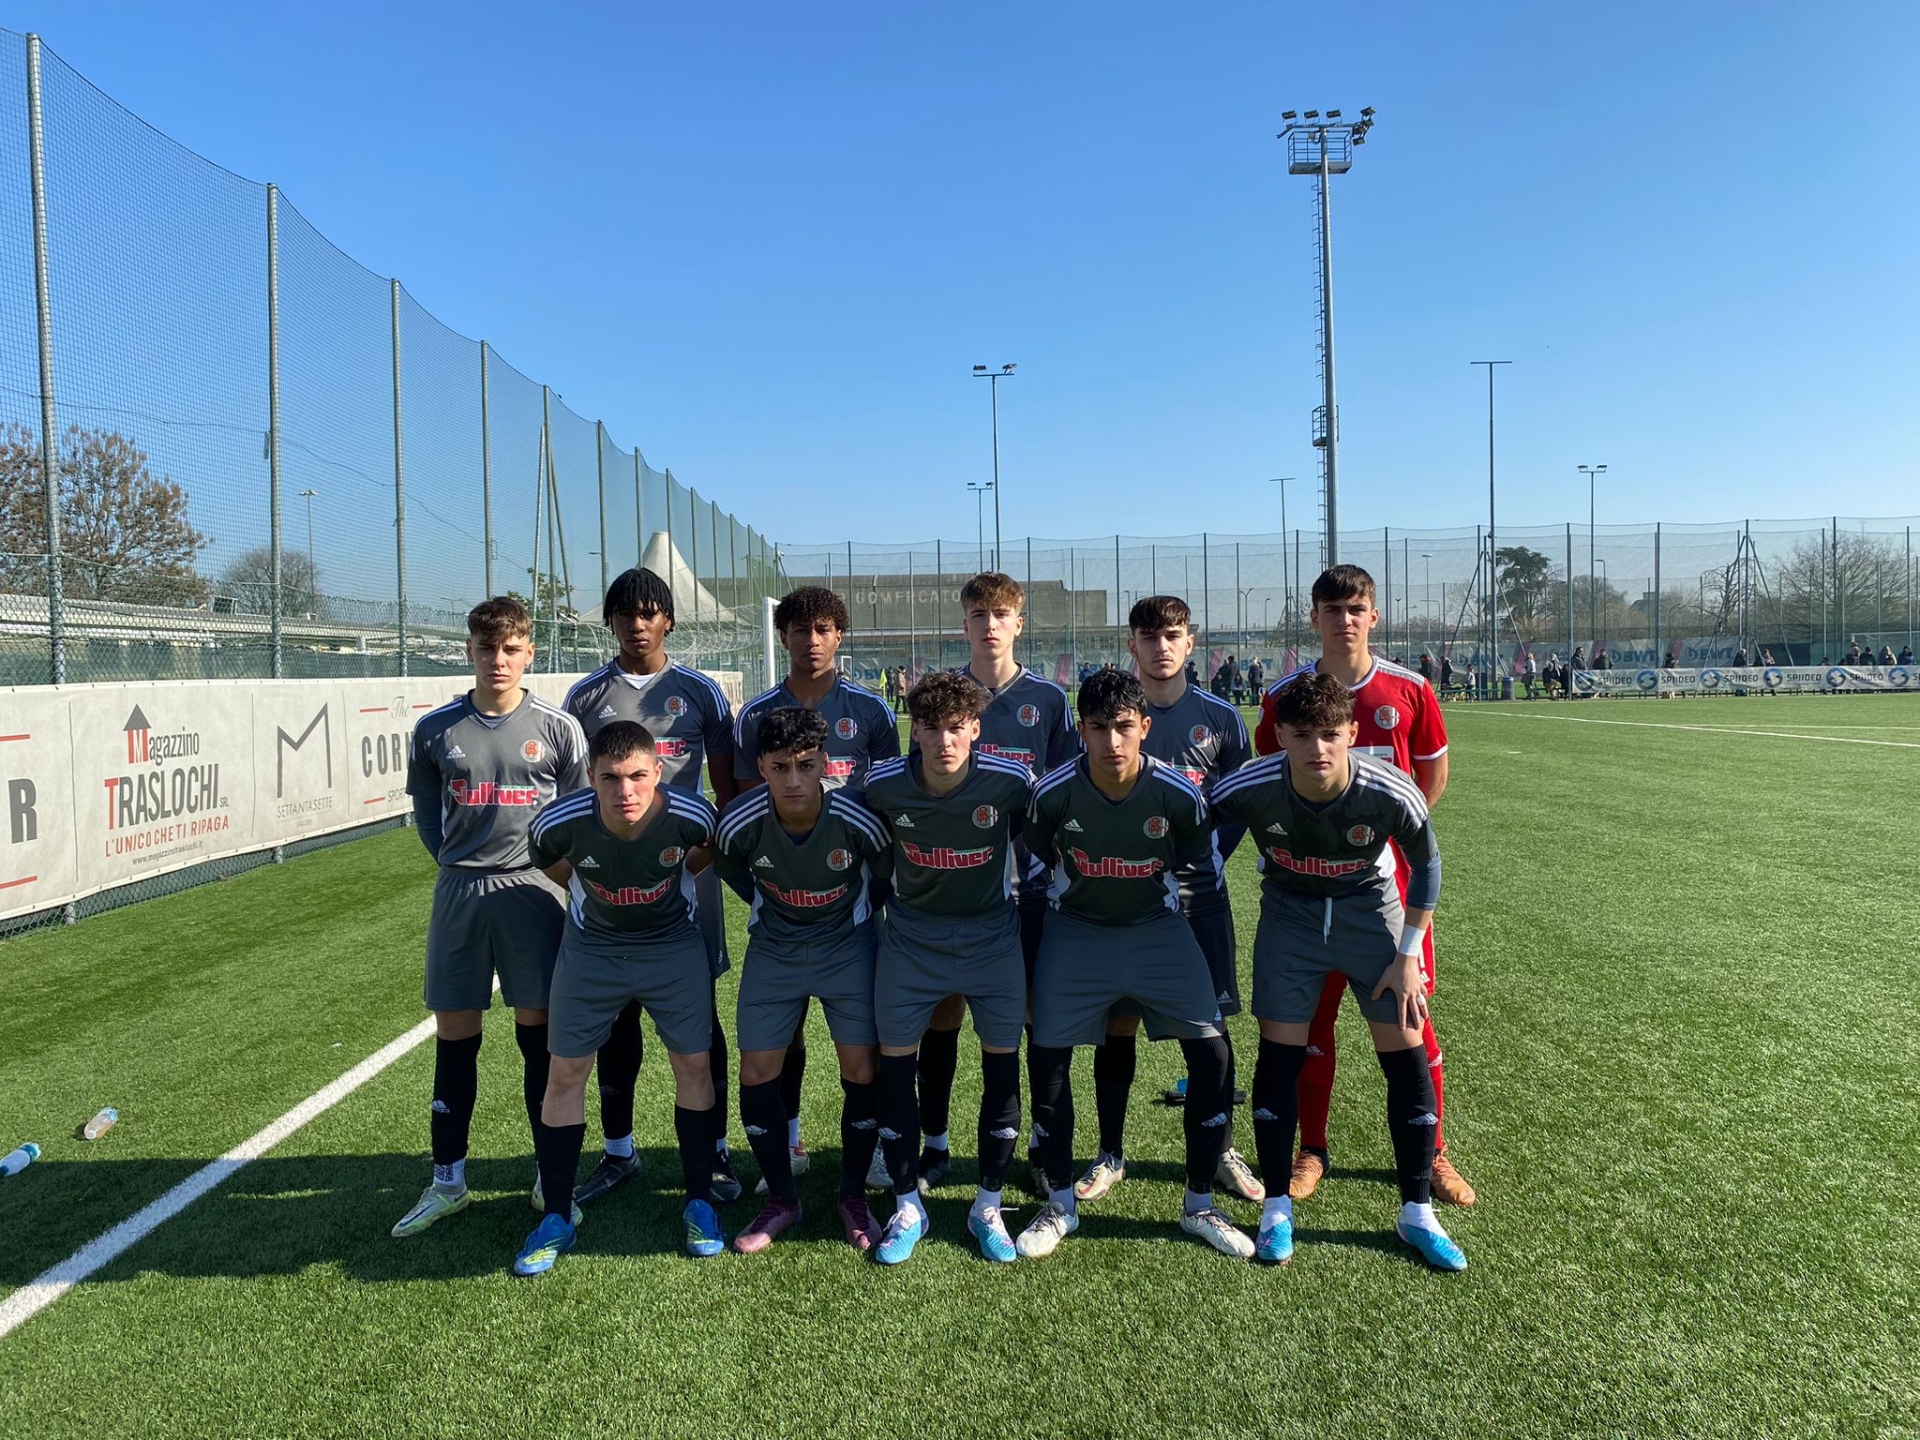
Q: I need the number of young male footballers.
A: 11